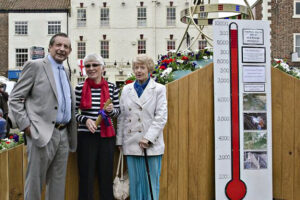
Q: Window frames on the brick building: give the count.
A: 2